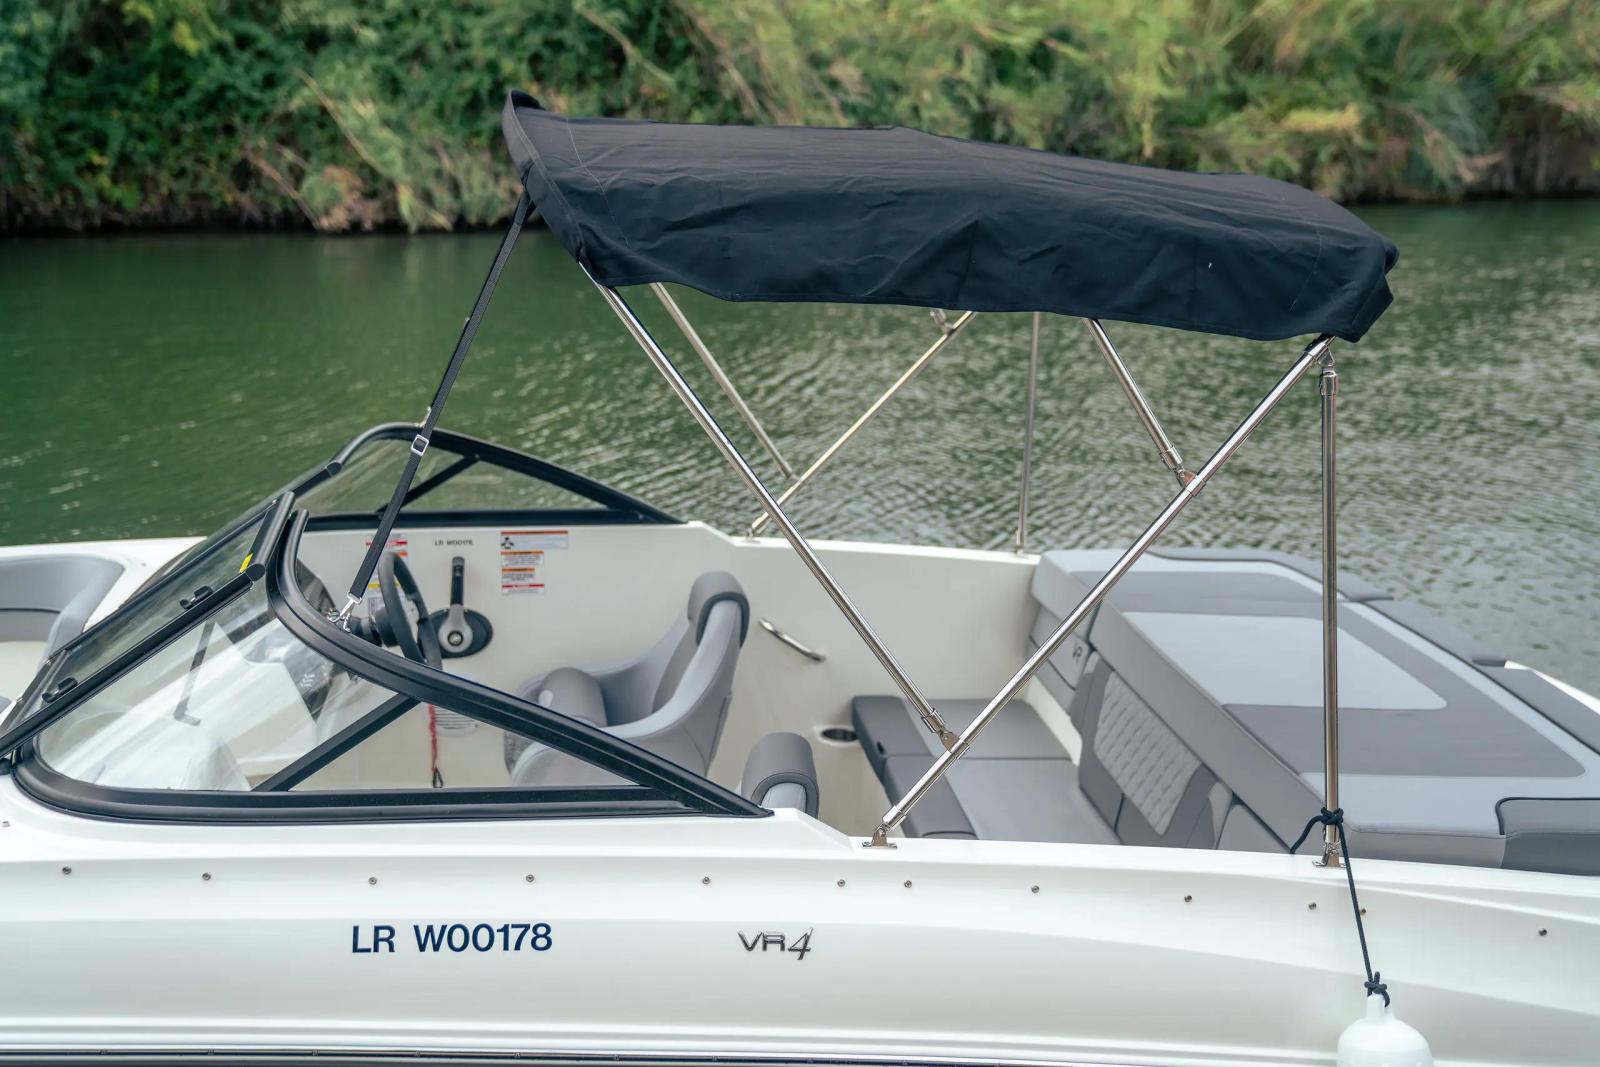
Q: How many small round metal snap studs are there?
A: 13